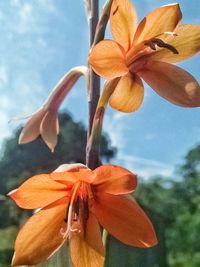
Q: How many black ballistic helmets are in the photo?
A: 0